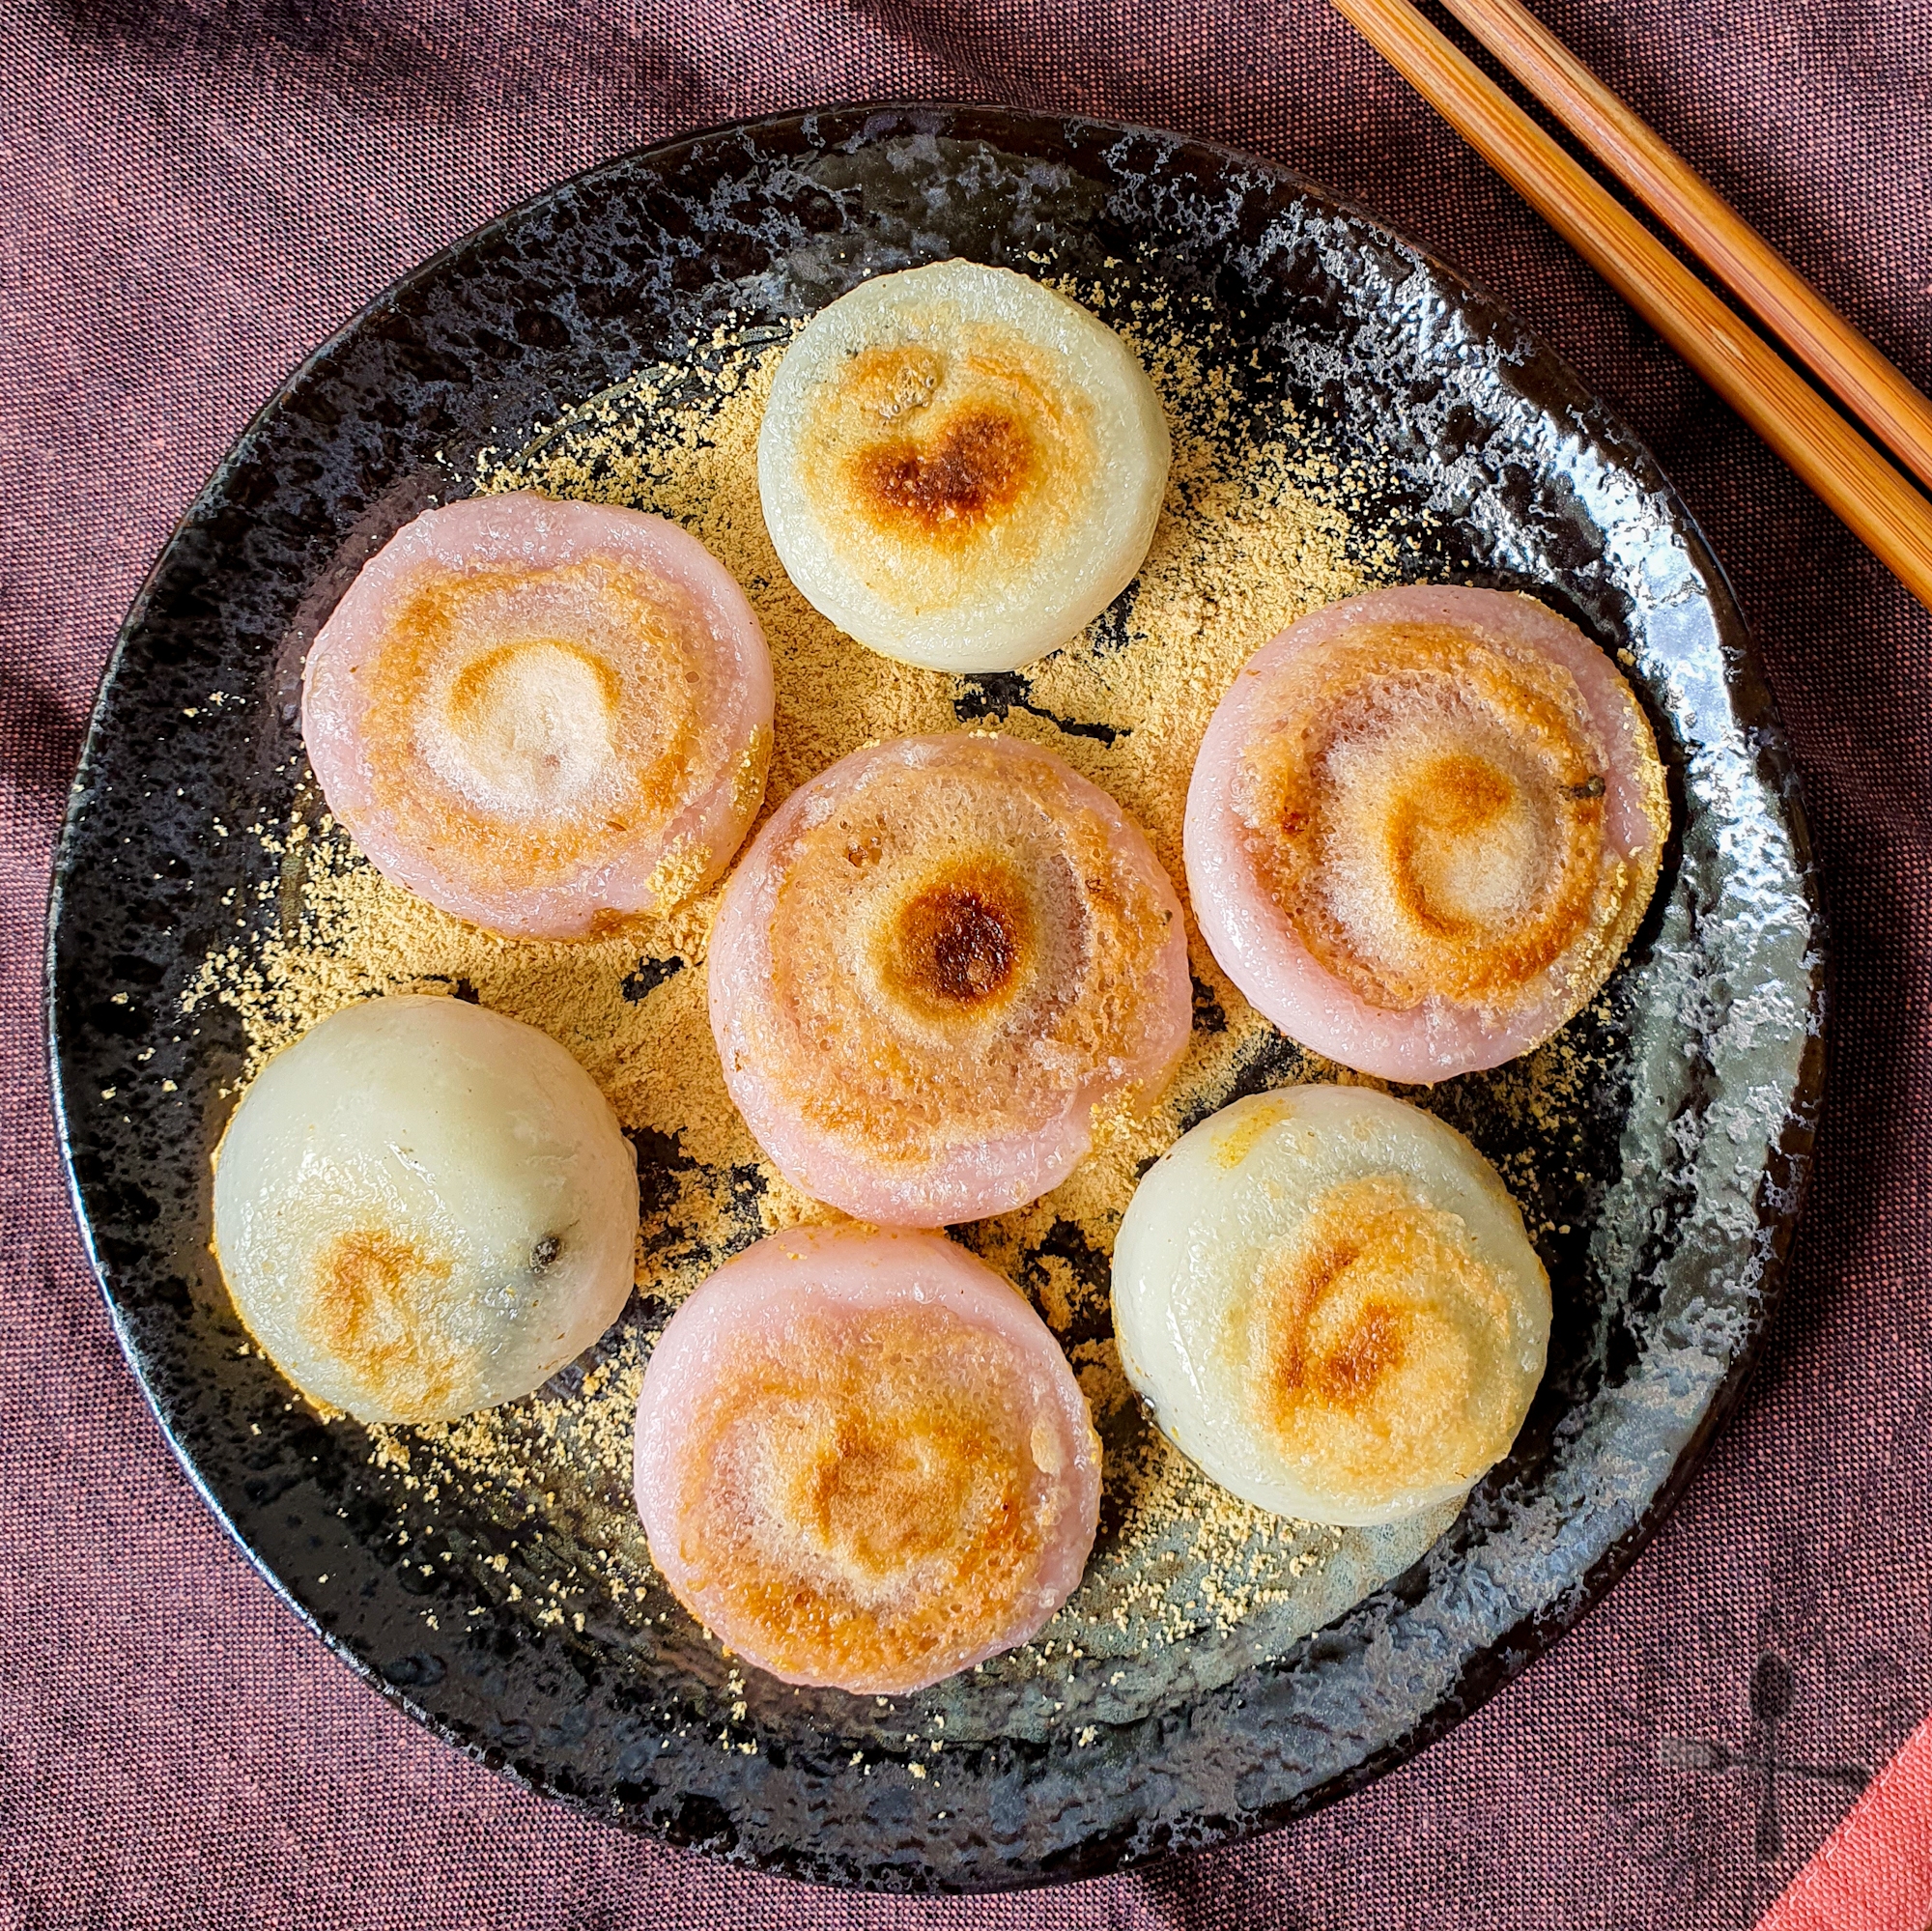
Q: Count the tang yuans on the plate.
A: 7